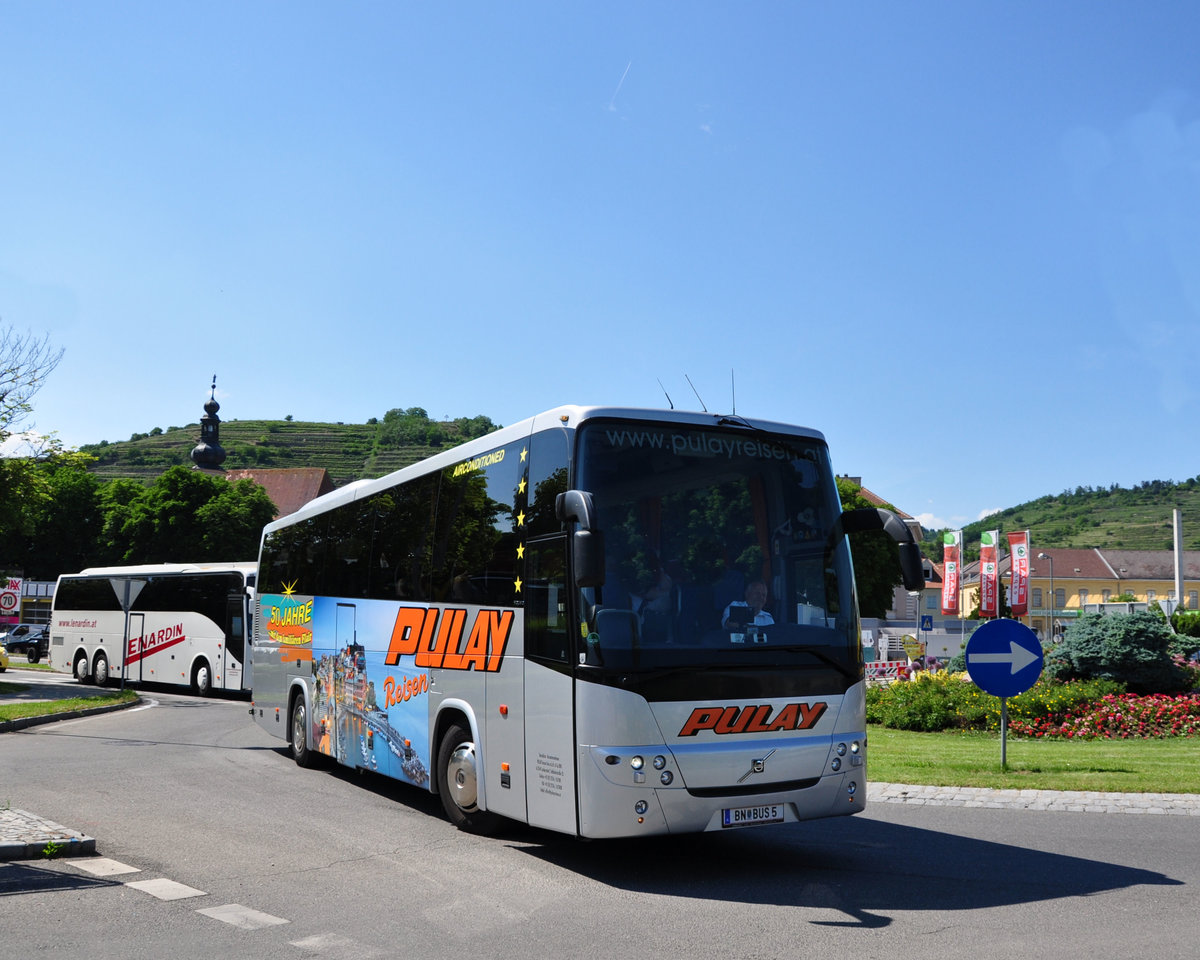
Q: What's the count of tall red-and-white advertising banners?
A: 3